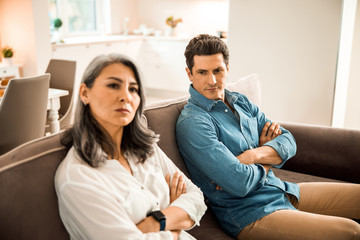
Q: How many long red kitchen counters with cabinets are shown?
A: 0